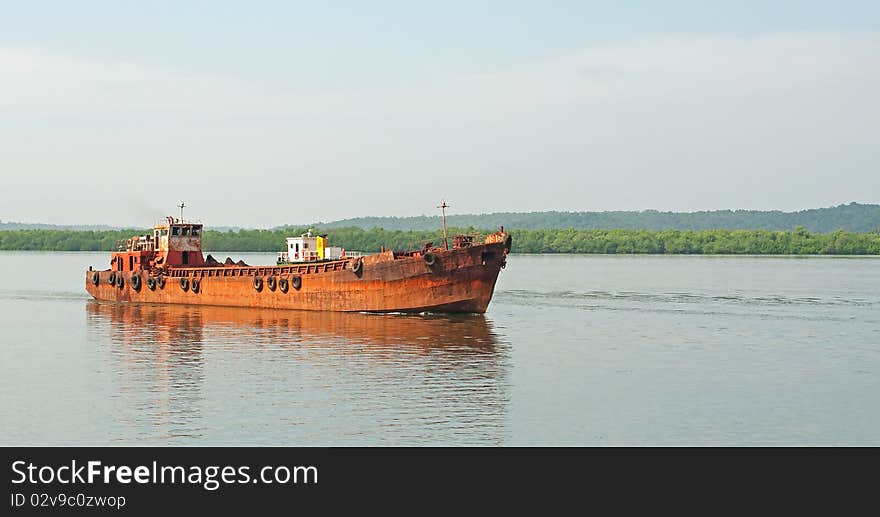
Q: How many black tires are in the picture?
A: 14